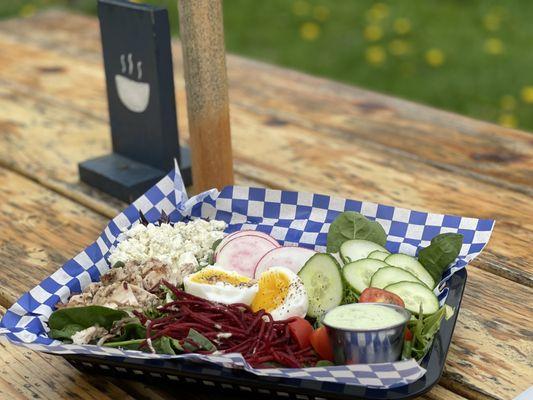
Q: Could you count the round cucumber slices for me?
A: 7